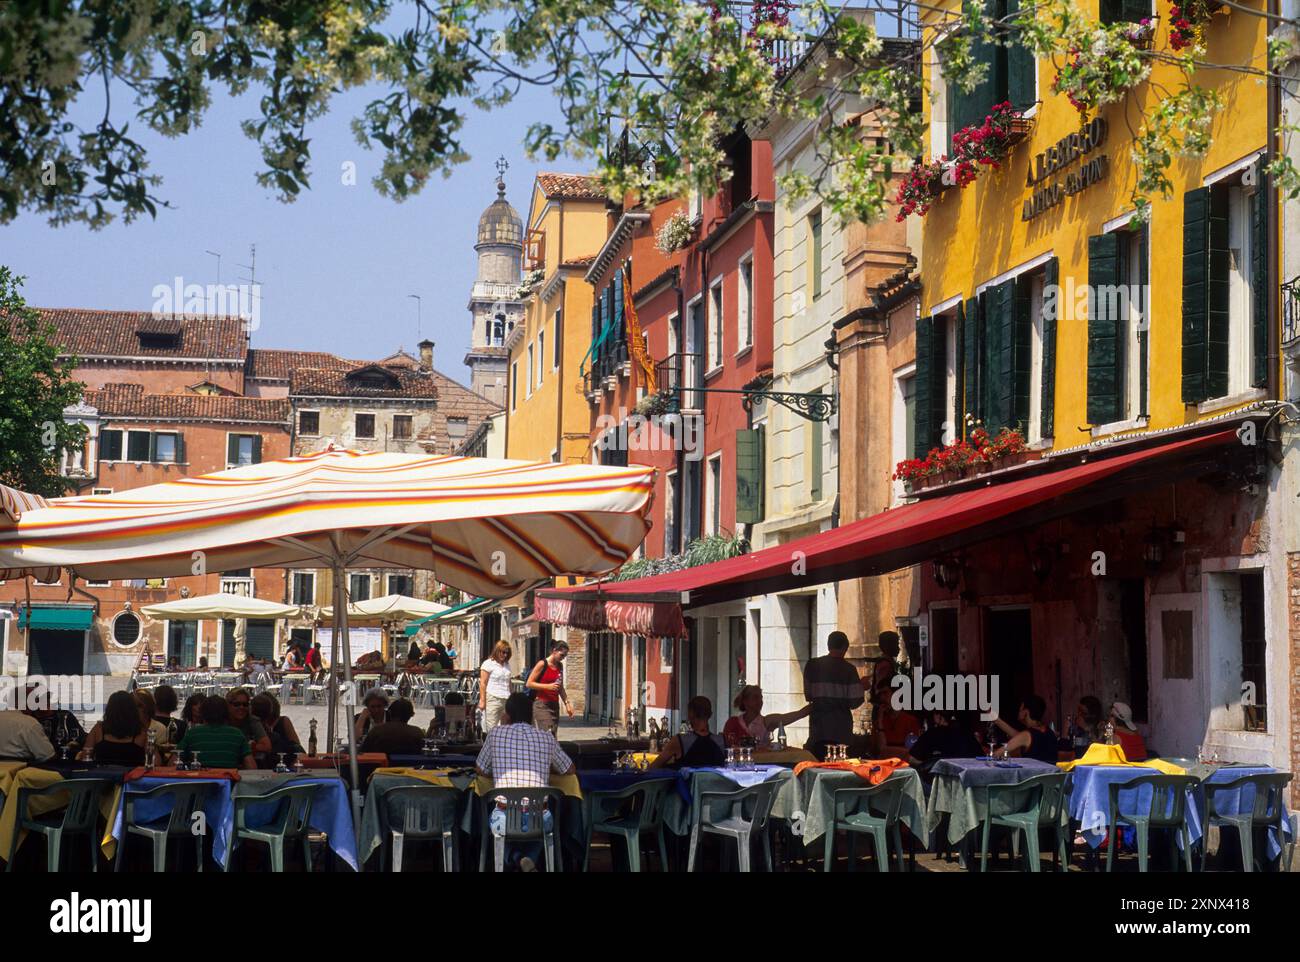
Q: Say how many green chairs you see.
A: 11